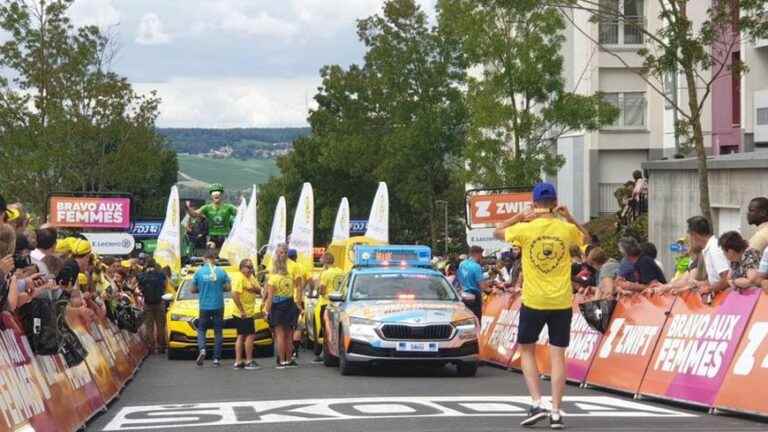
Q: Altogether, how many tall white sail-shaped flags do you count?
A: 7